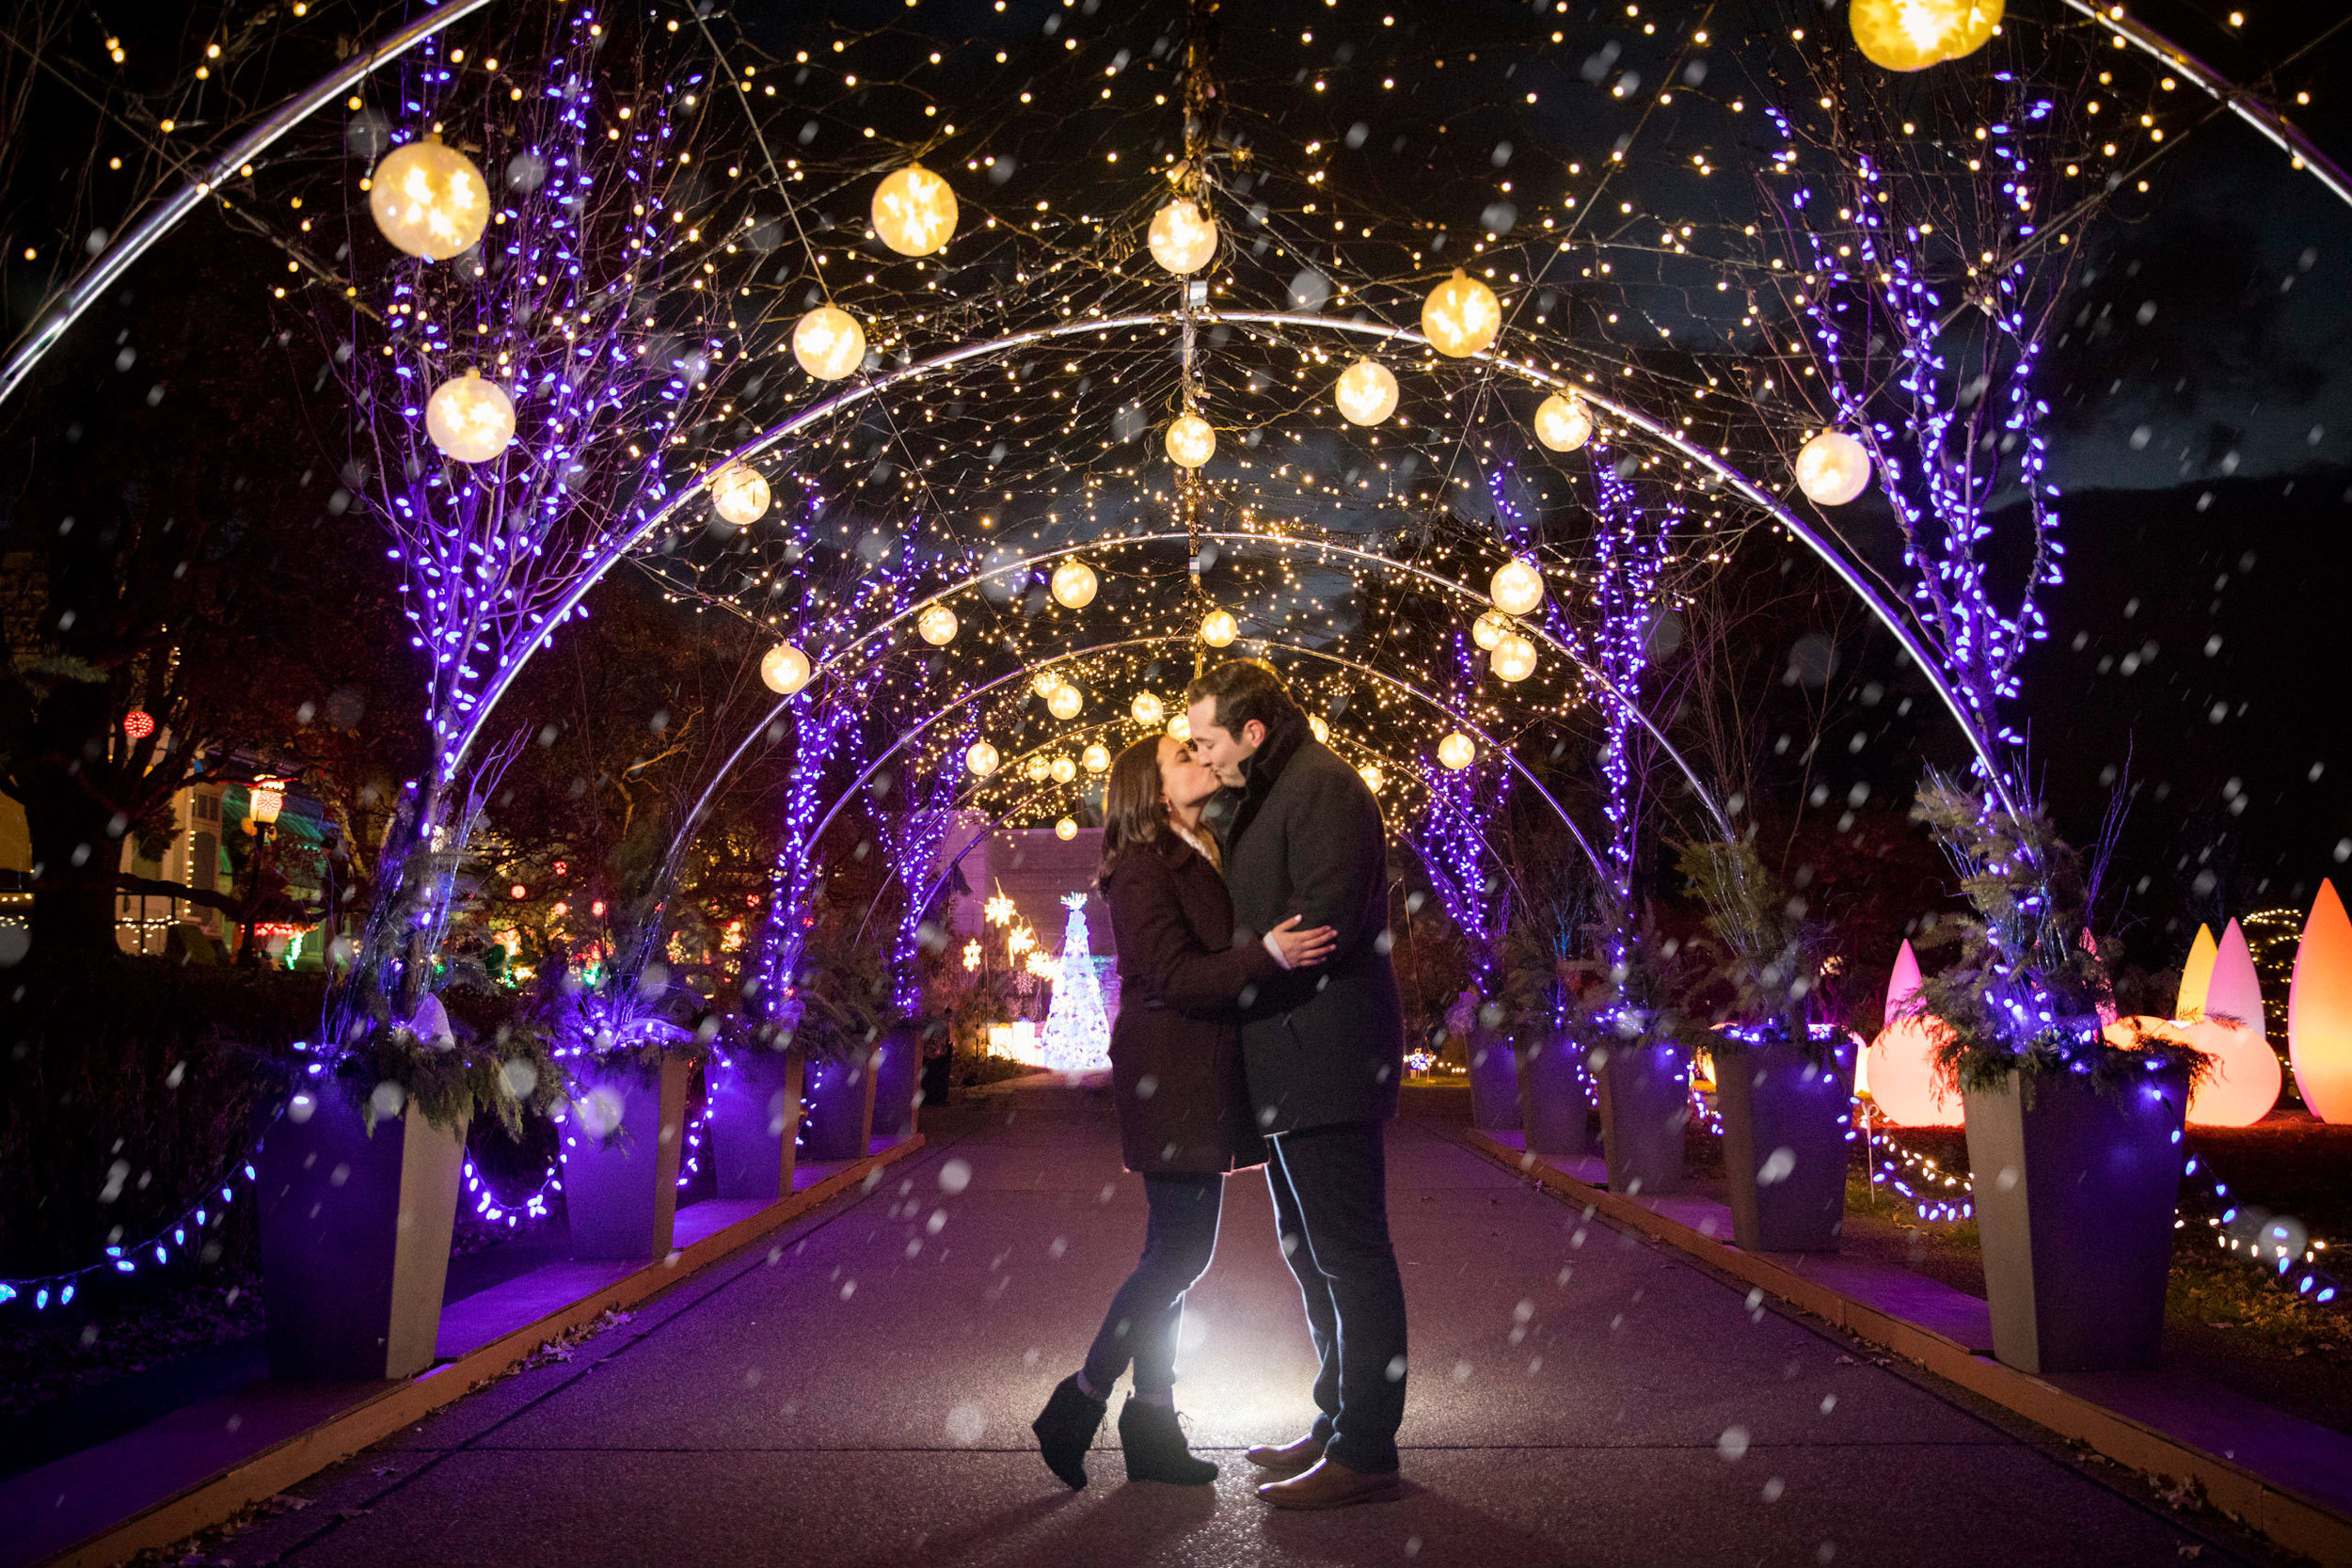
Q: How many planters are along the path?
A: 10